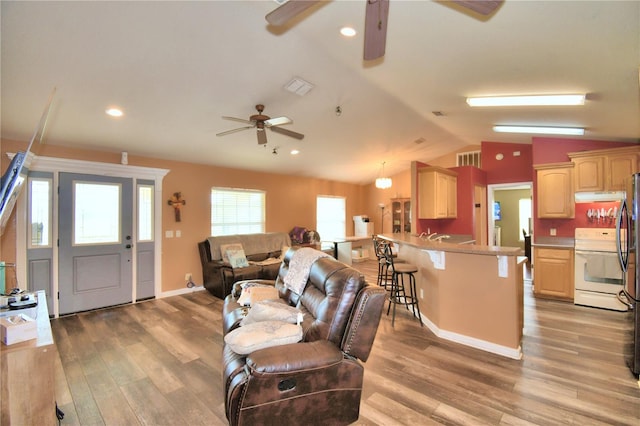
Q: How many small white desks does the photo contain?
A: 1